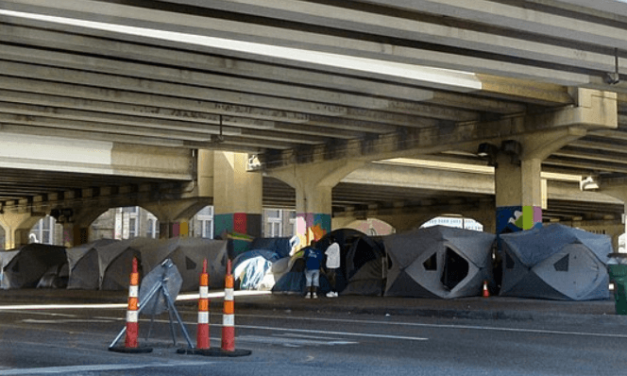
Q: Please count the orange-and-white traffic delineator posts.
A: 3